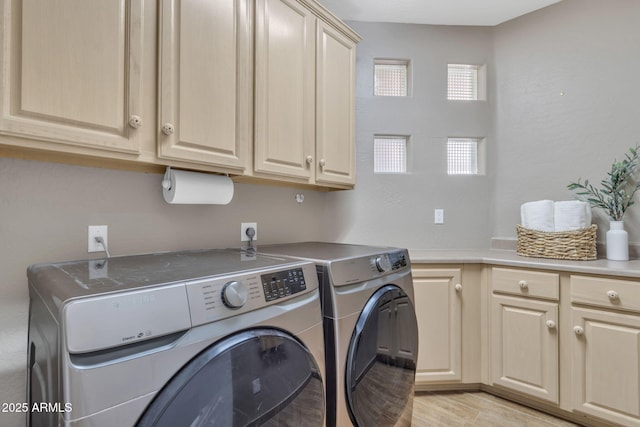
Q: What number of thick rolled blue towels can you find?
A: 0